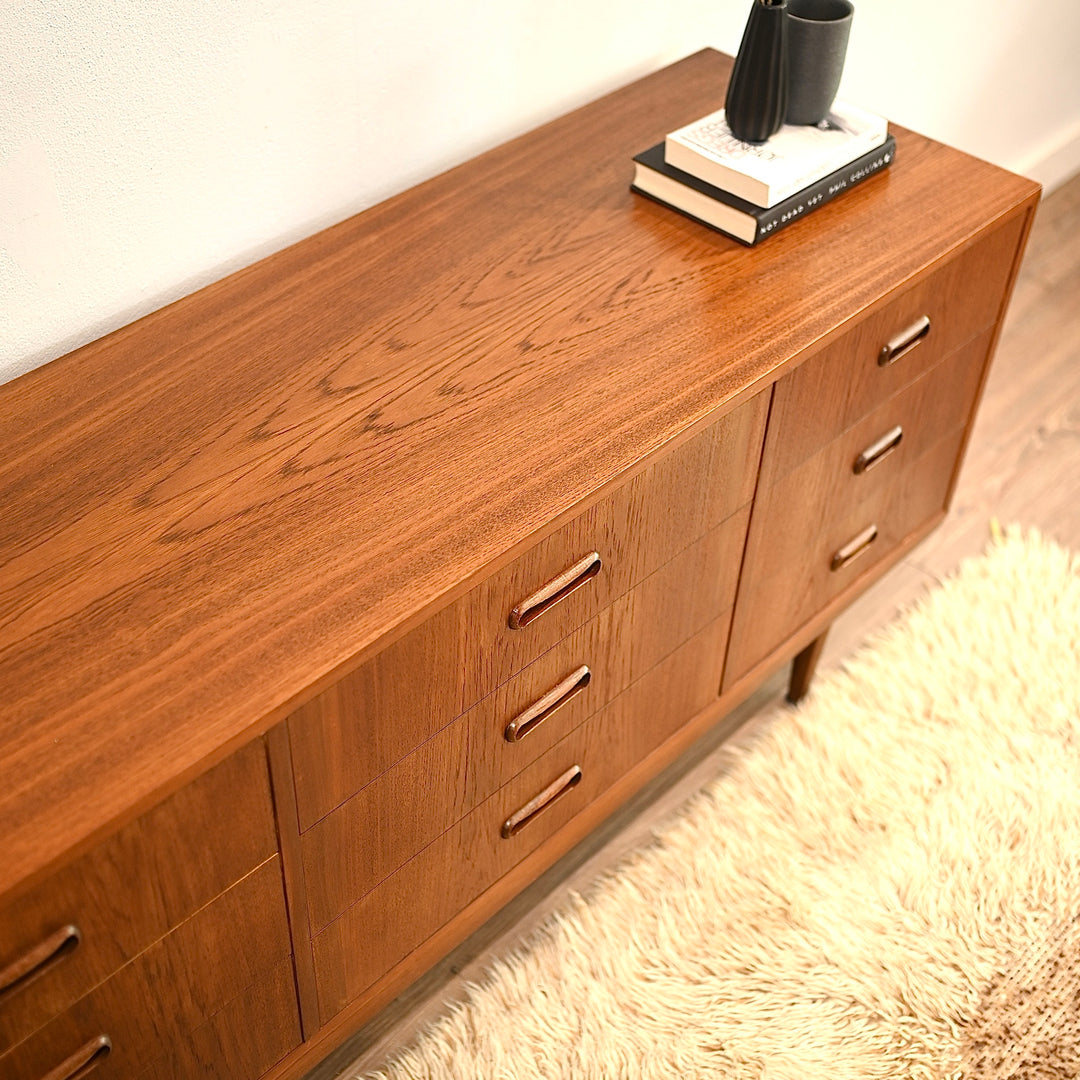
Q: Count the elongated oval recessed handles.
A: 8